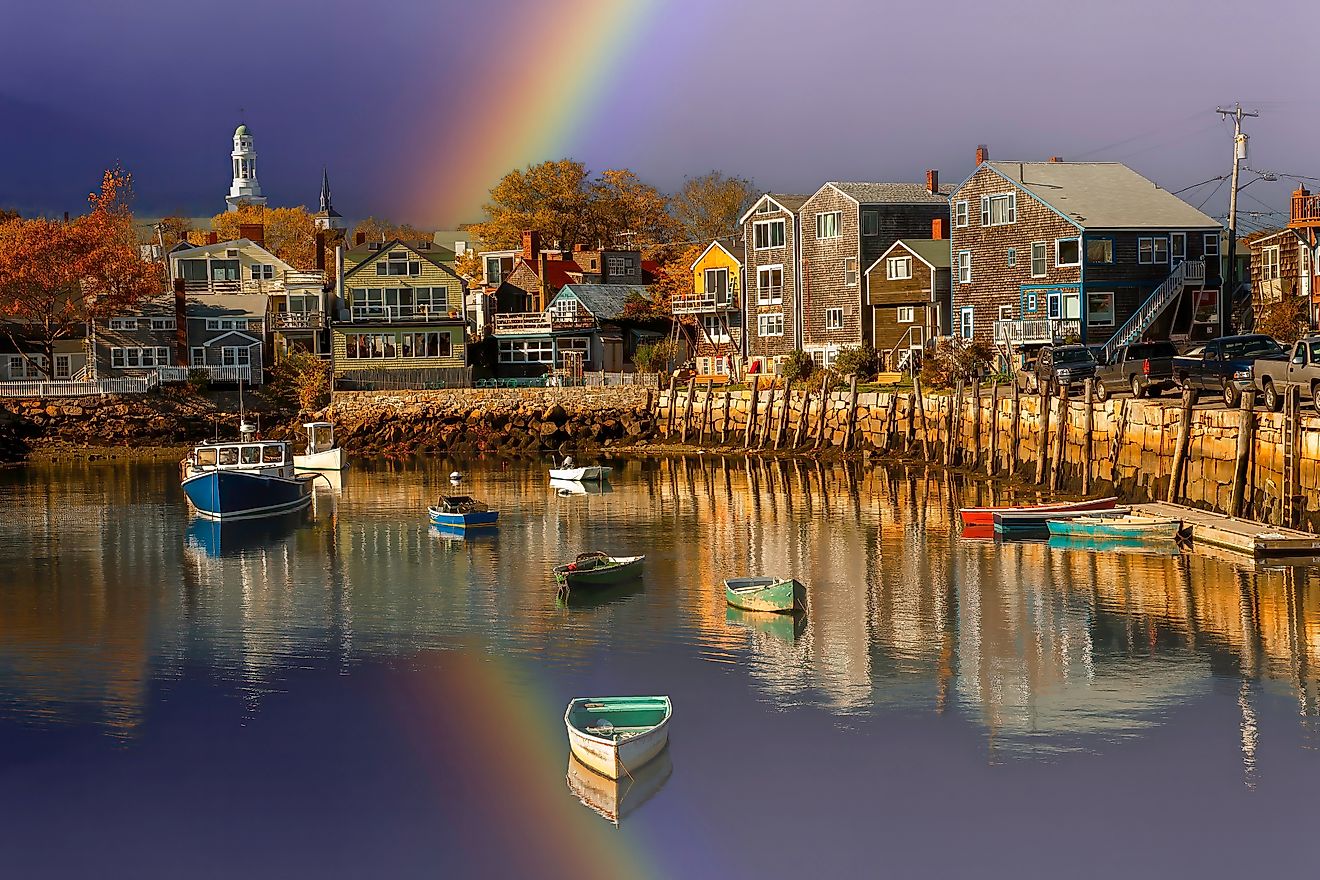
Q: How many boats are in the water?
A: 10